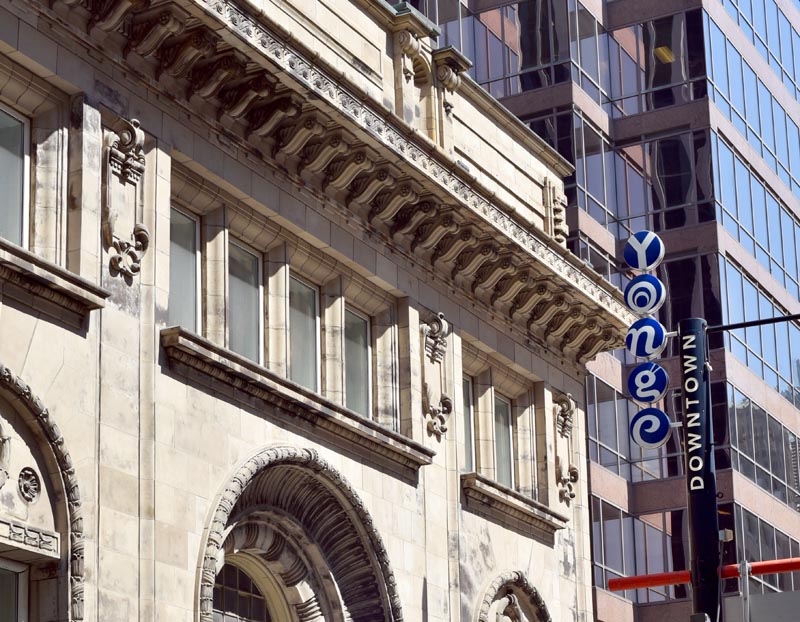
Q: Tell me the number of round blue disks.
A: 5